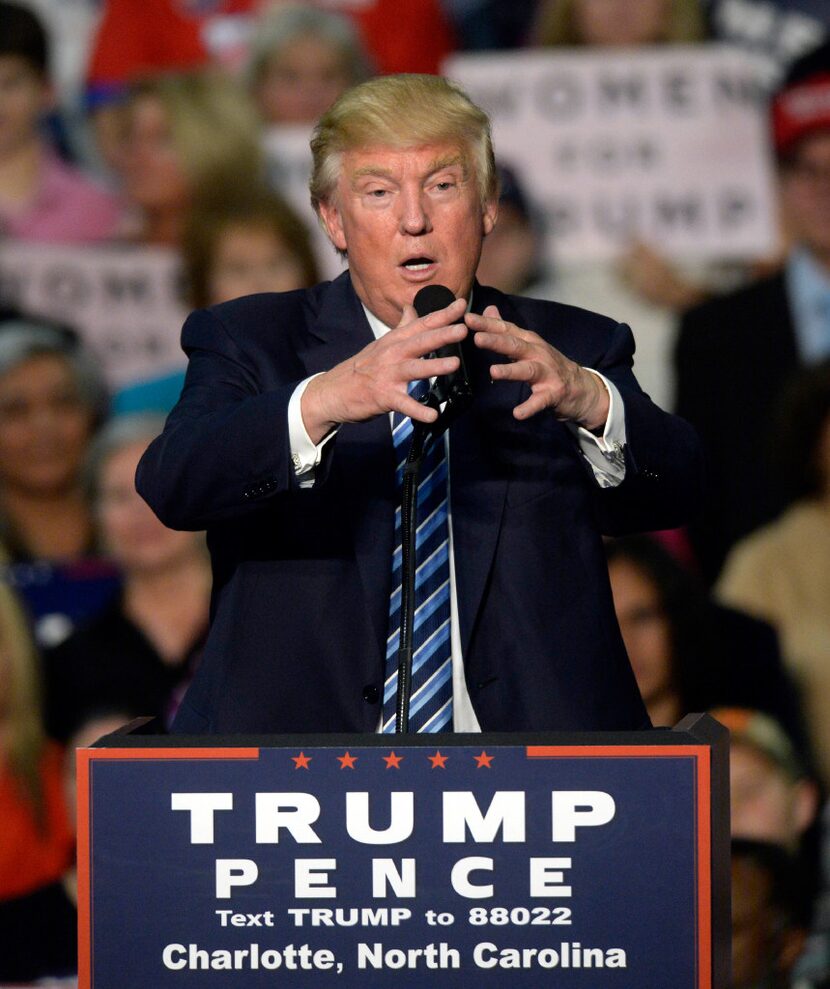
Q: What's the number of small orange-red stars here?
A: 5